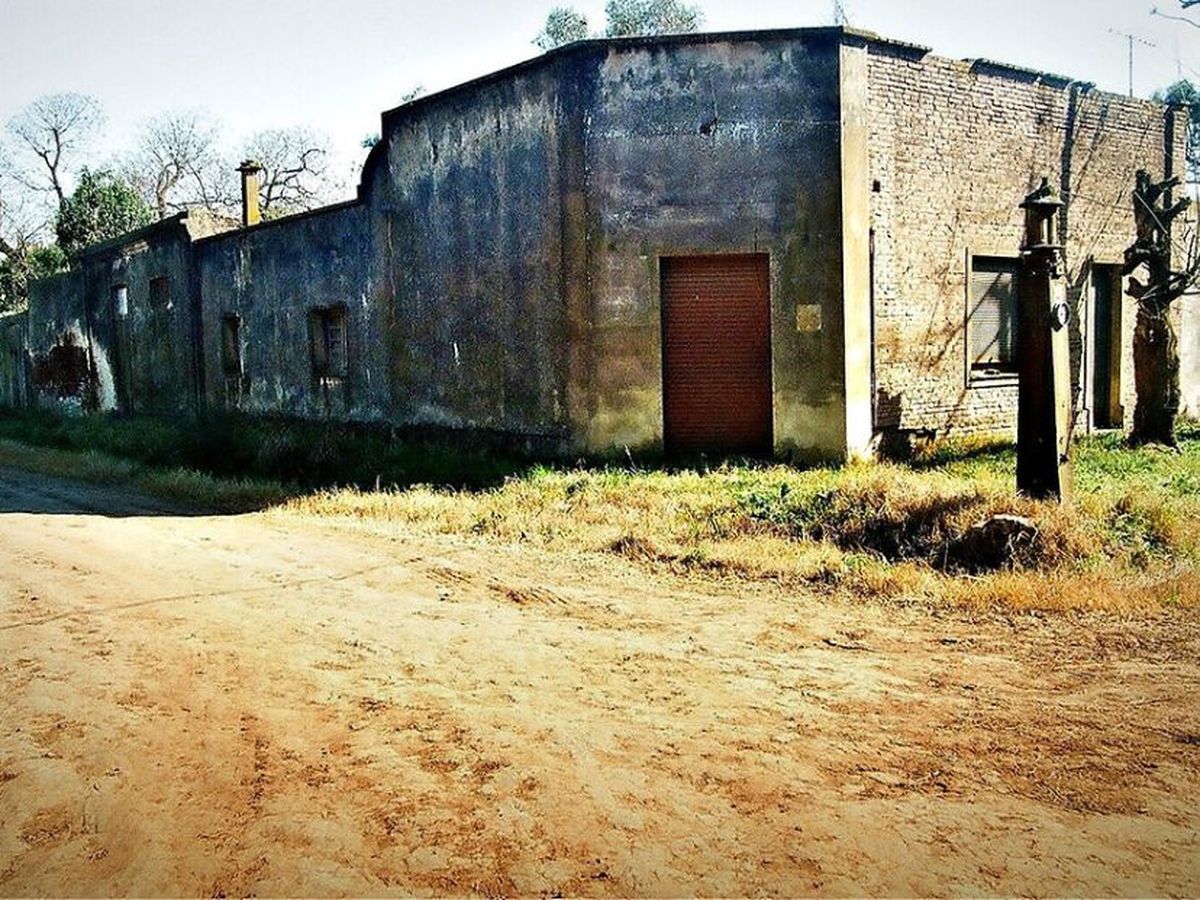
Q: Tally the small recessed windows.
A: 4